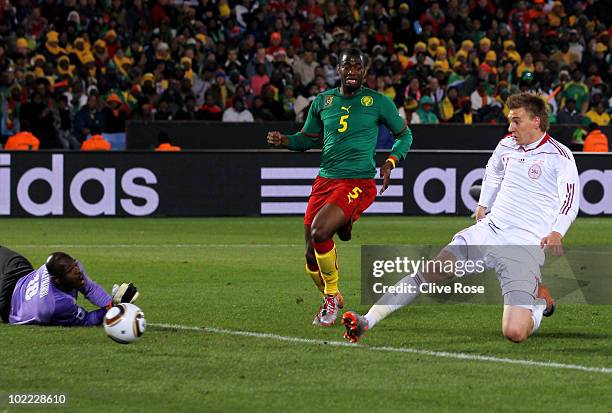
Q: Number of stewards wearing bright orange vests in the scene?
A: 4